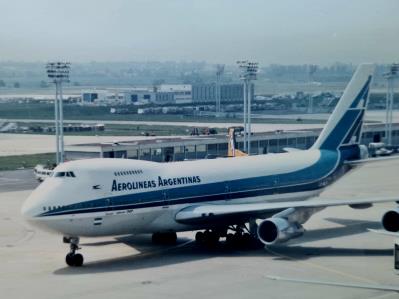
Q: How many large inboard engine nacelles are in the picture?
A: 1